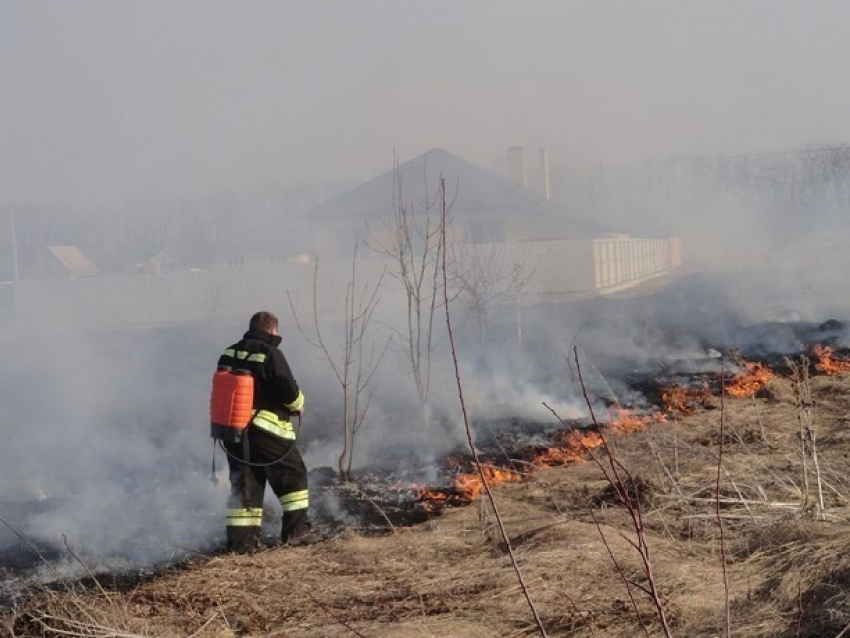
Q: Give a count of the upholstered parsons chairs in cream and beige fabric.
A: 0